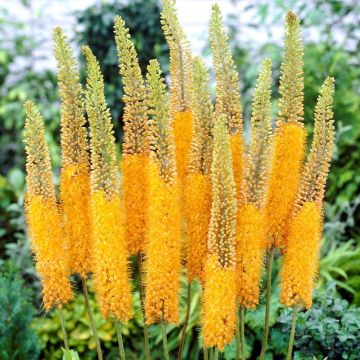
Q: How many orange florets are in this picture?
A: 12